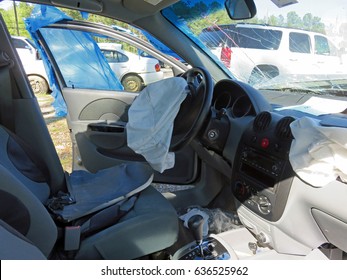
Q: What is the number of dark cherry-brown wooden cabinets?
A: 0